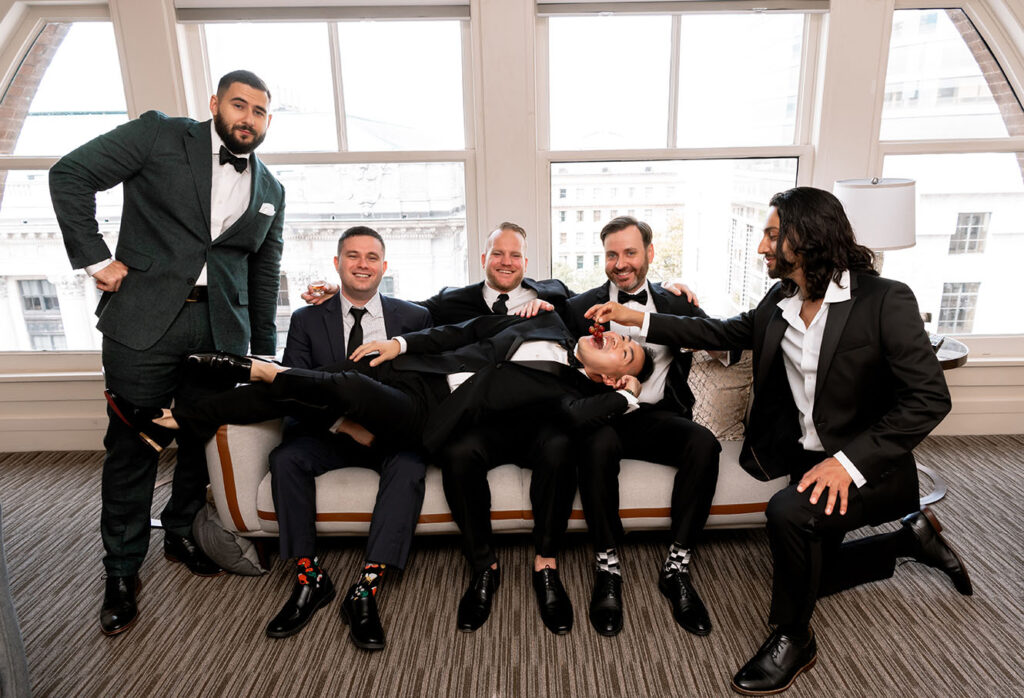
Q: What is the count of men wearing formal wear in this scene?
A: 6